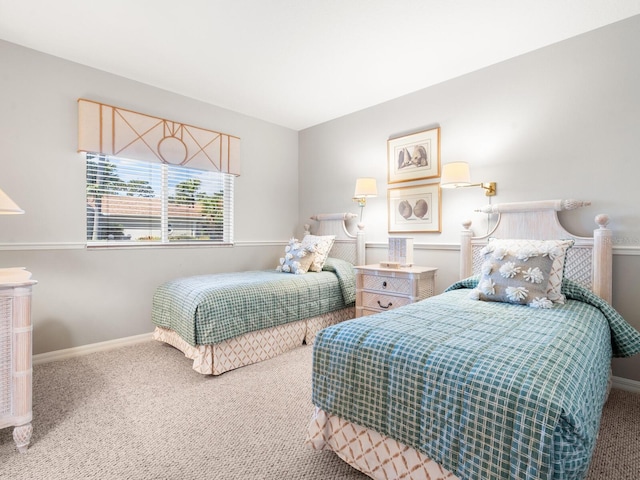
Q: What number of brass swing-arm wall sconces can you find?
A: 2